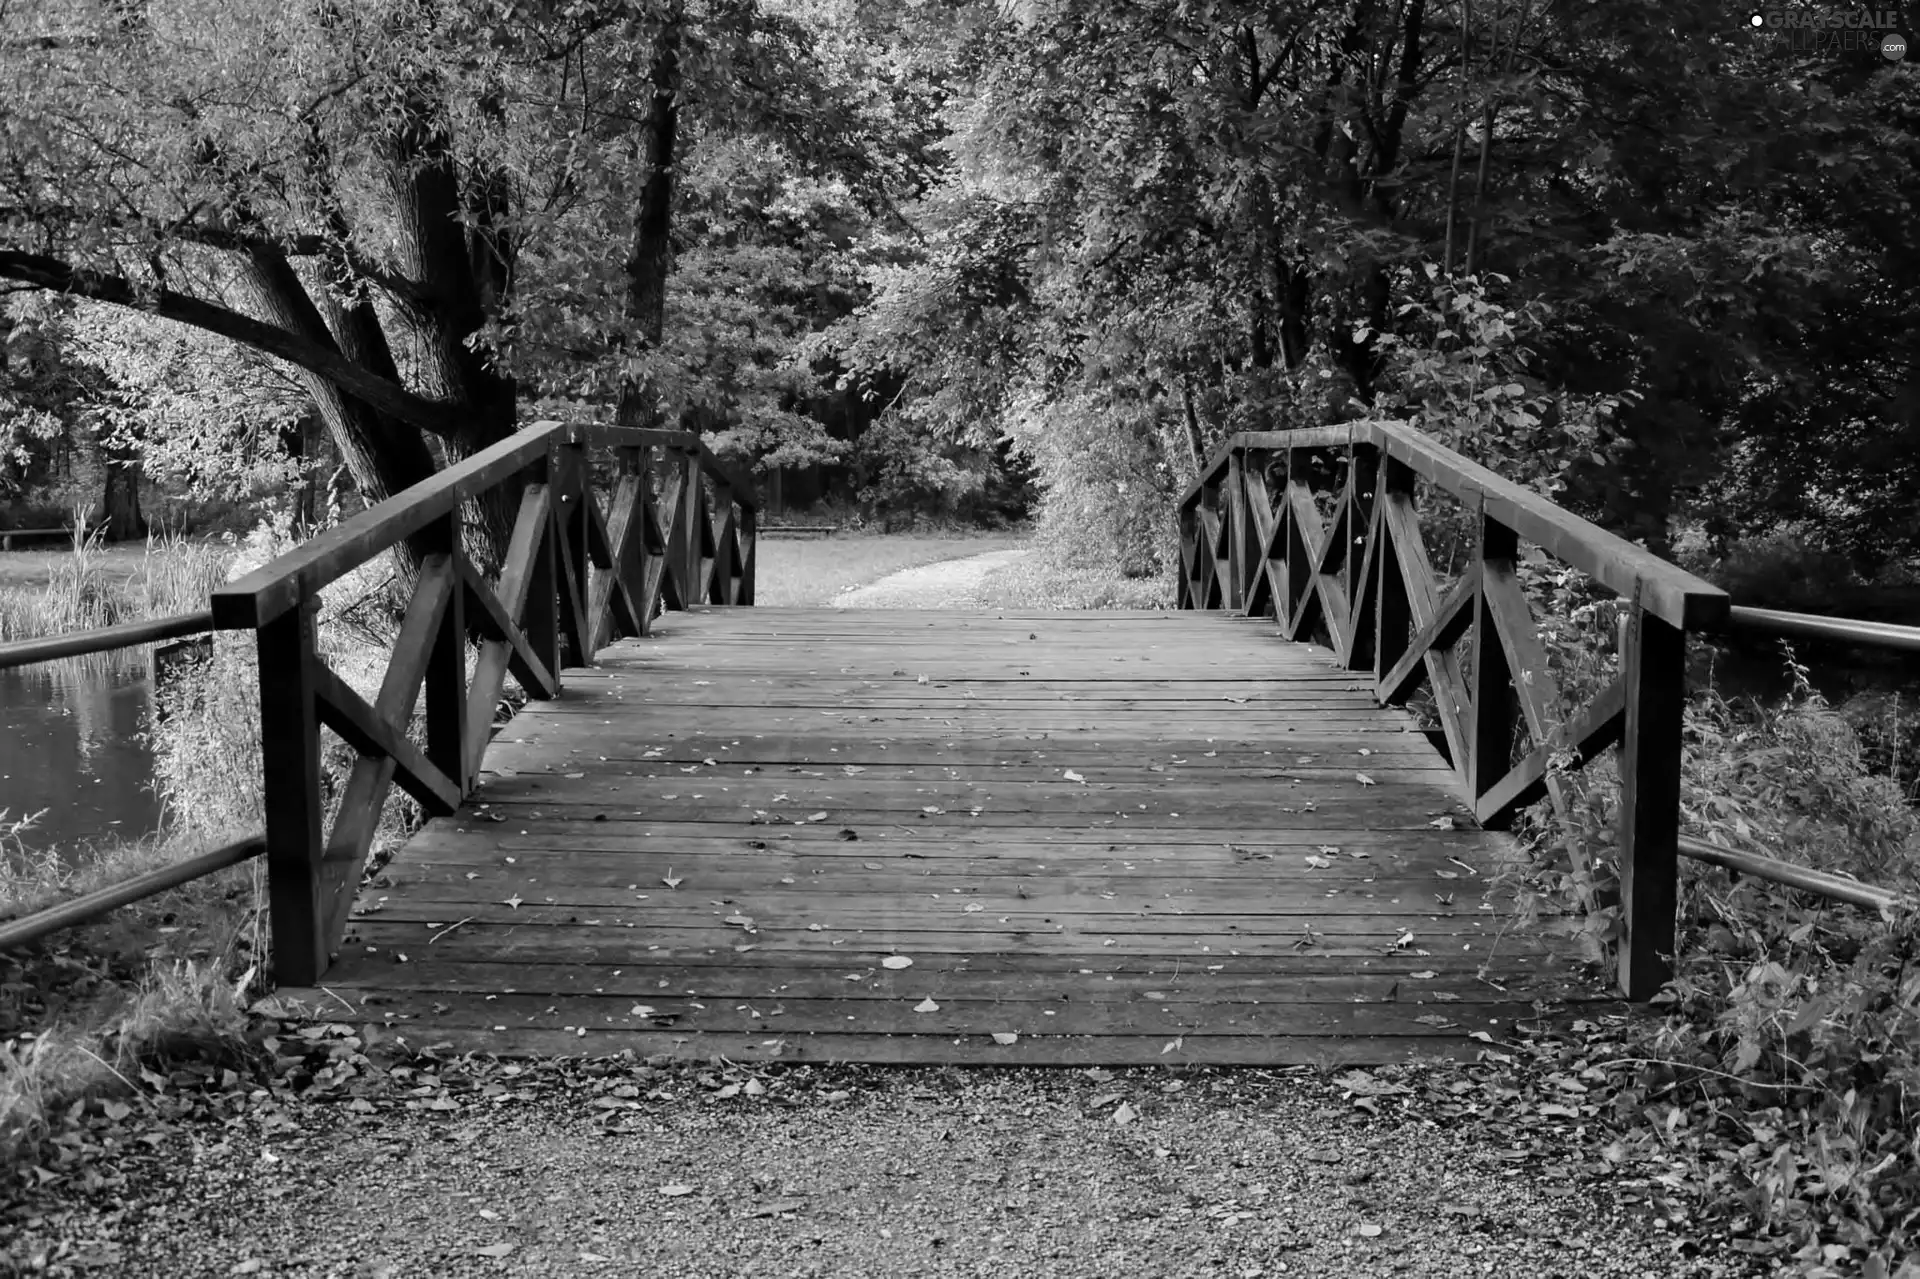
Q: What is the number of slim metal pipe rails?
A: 4